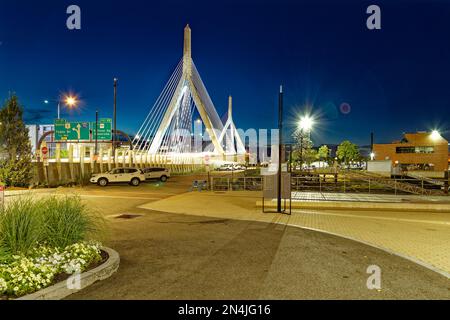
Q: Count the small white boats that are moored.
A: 0